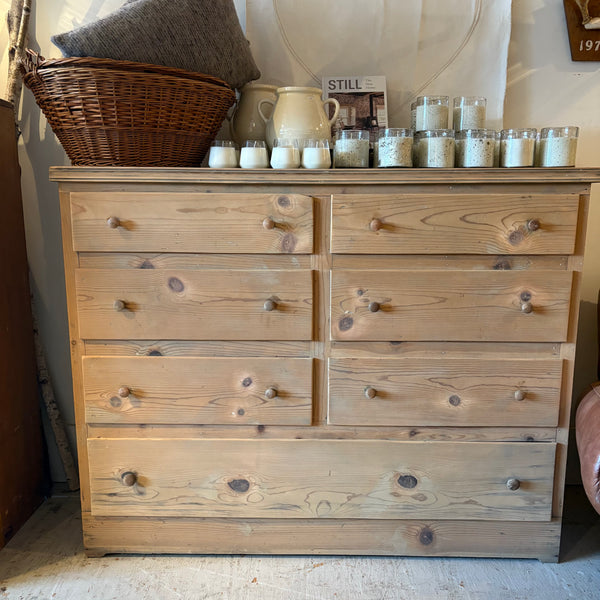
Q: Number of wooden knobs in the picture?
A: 14